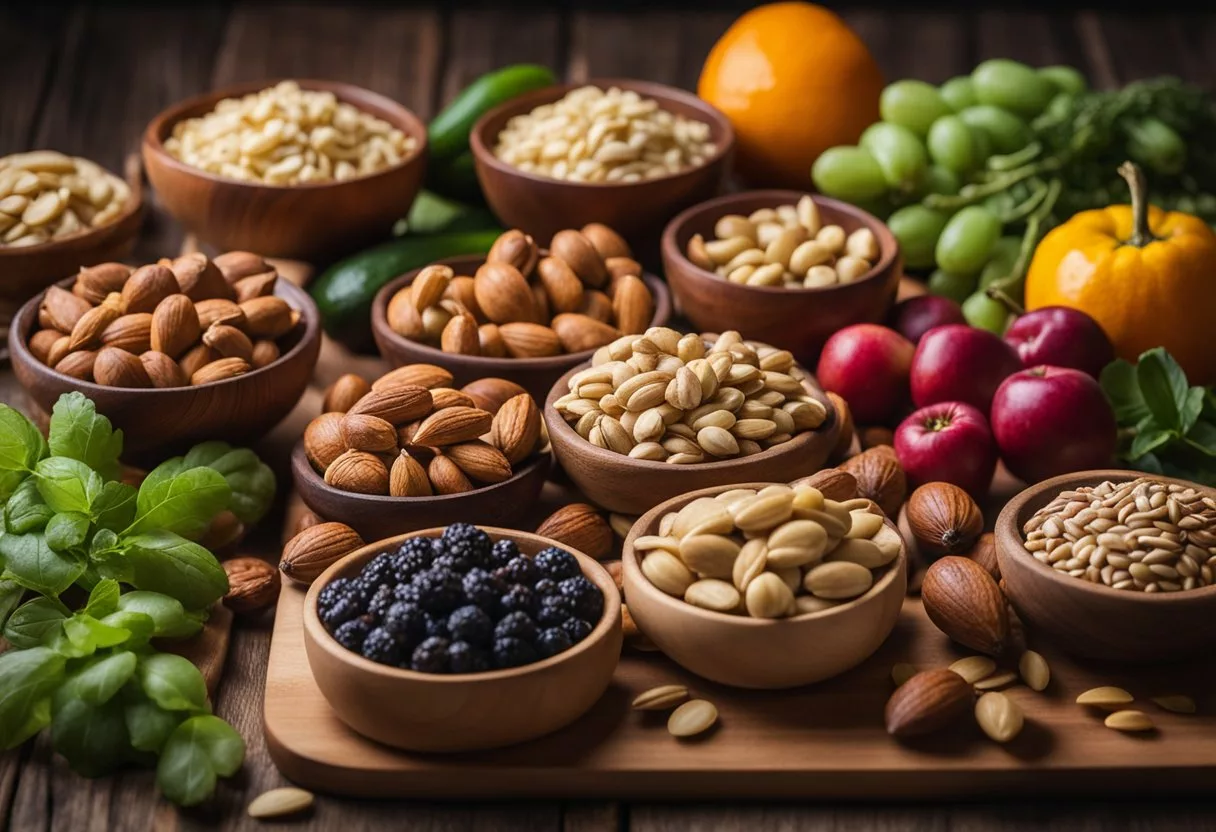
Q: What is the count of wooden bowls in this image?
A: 11